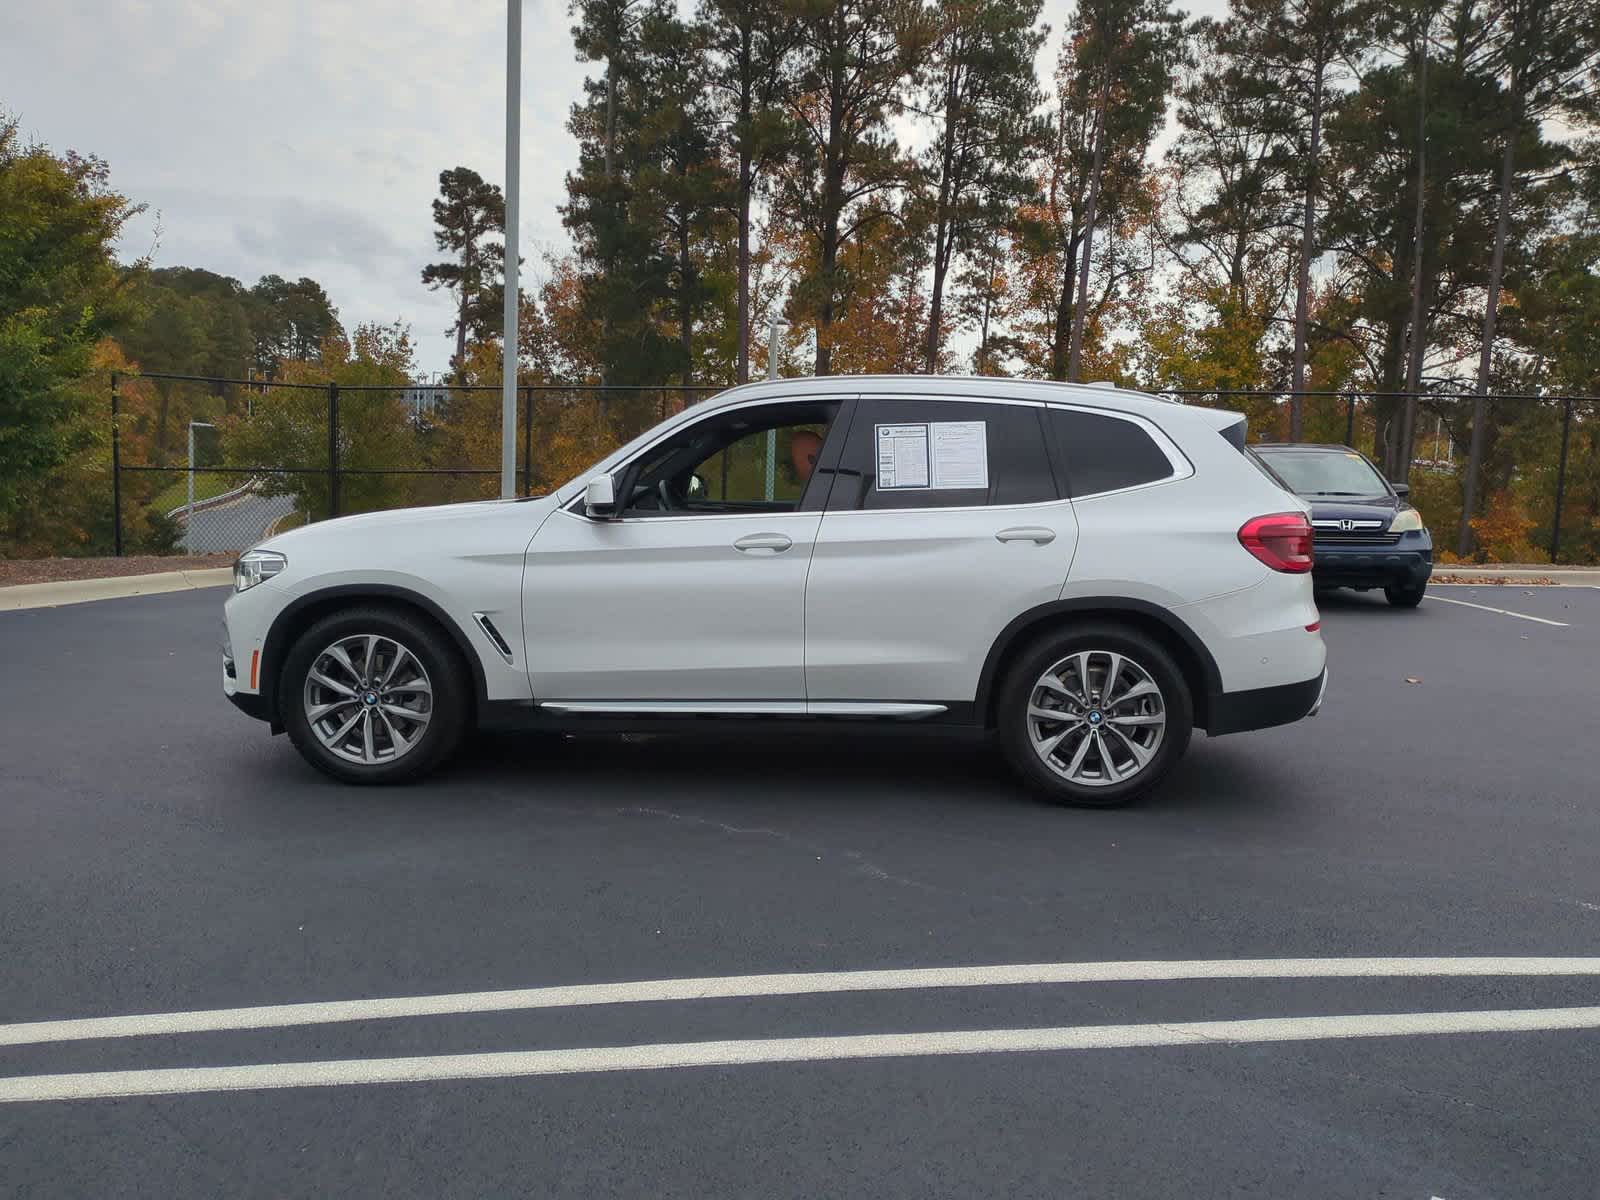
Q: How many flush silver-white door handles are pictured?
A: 2